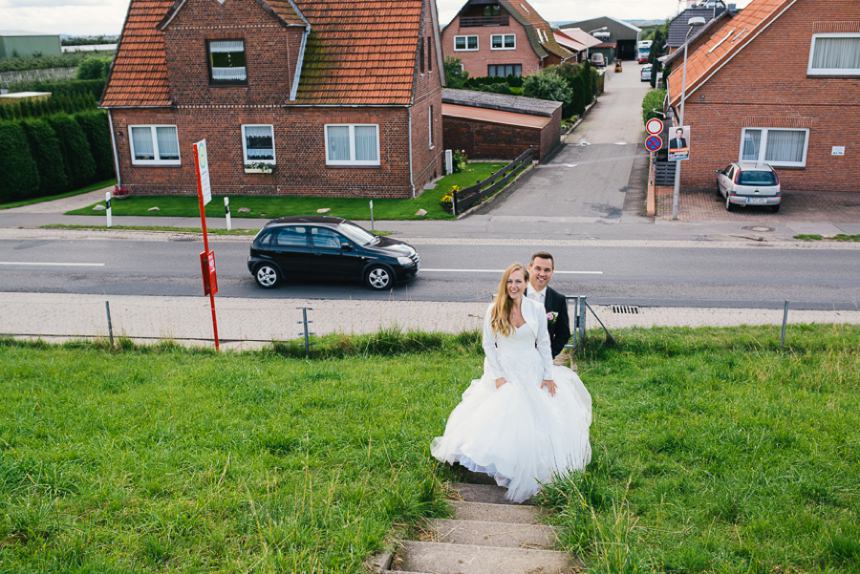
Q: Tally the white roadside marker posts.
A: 2